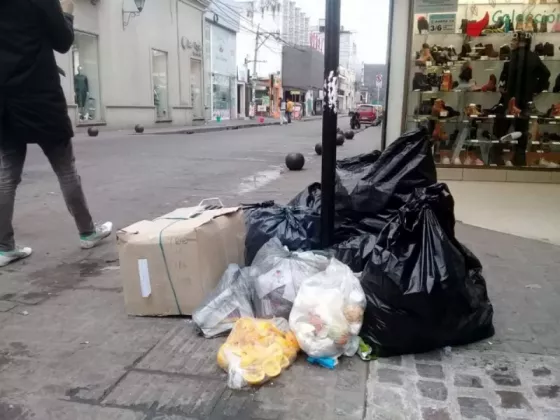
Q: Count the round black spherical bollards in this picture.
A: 6